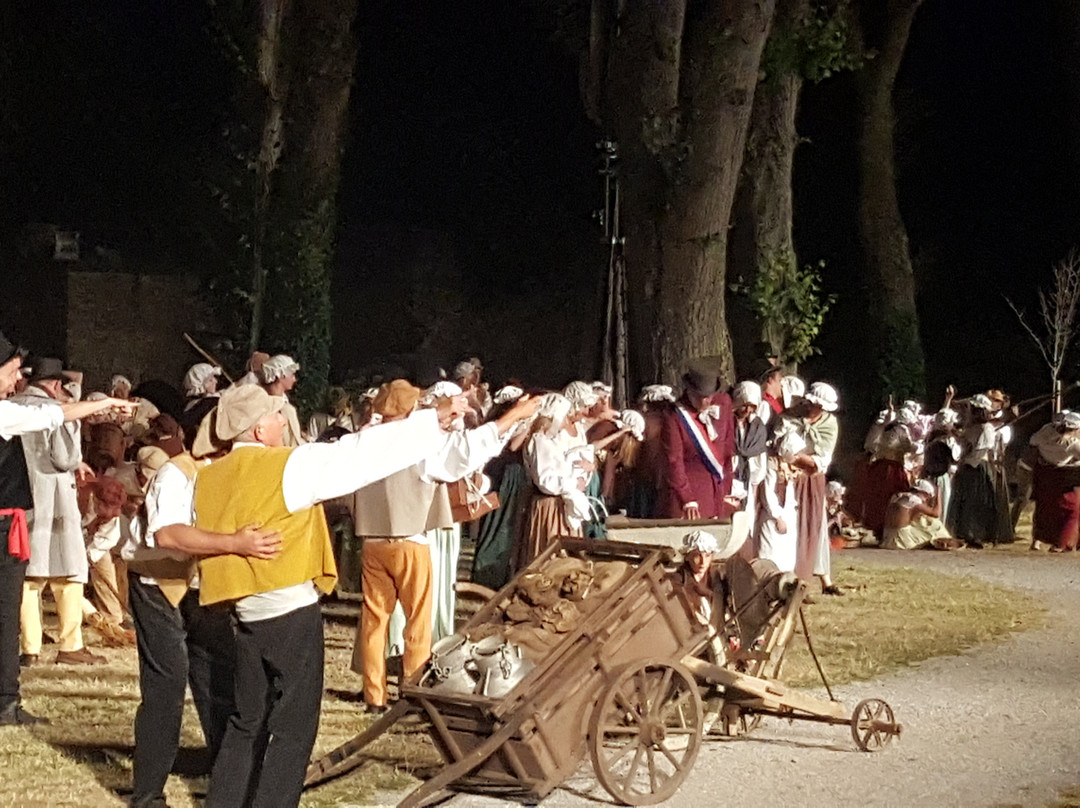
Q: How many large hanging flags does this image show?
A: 0